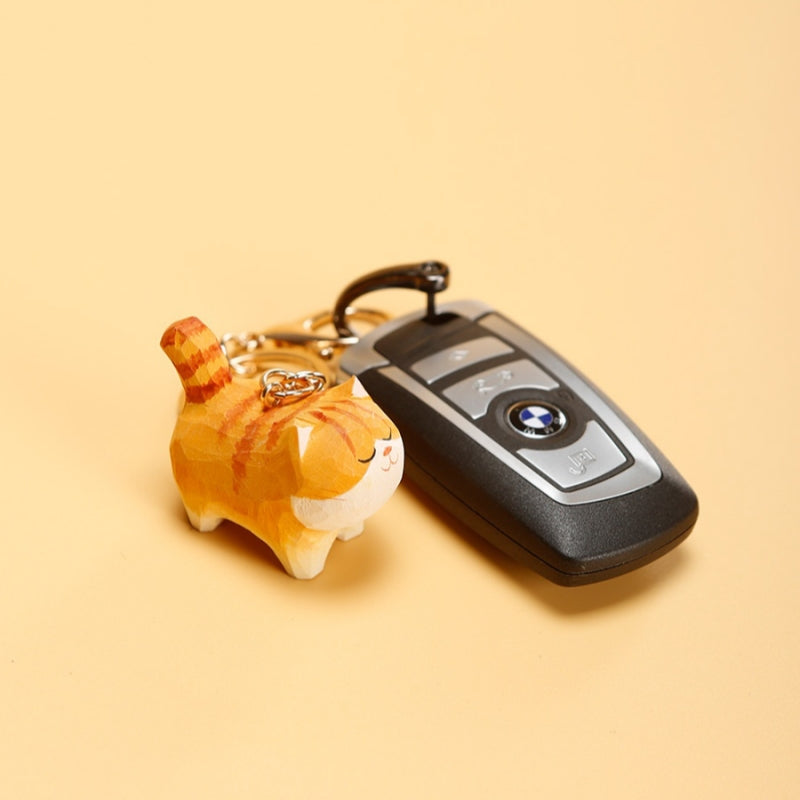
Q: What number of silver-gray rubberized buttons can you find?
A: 3